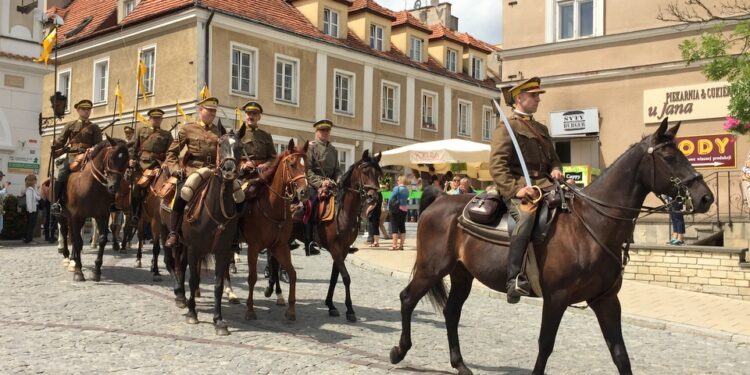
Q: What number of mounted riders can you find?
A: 7